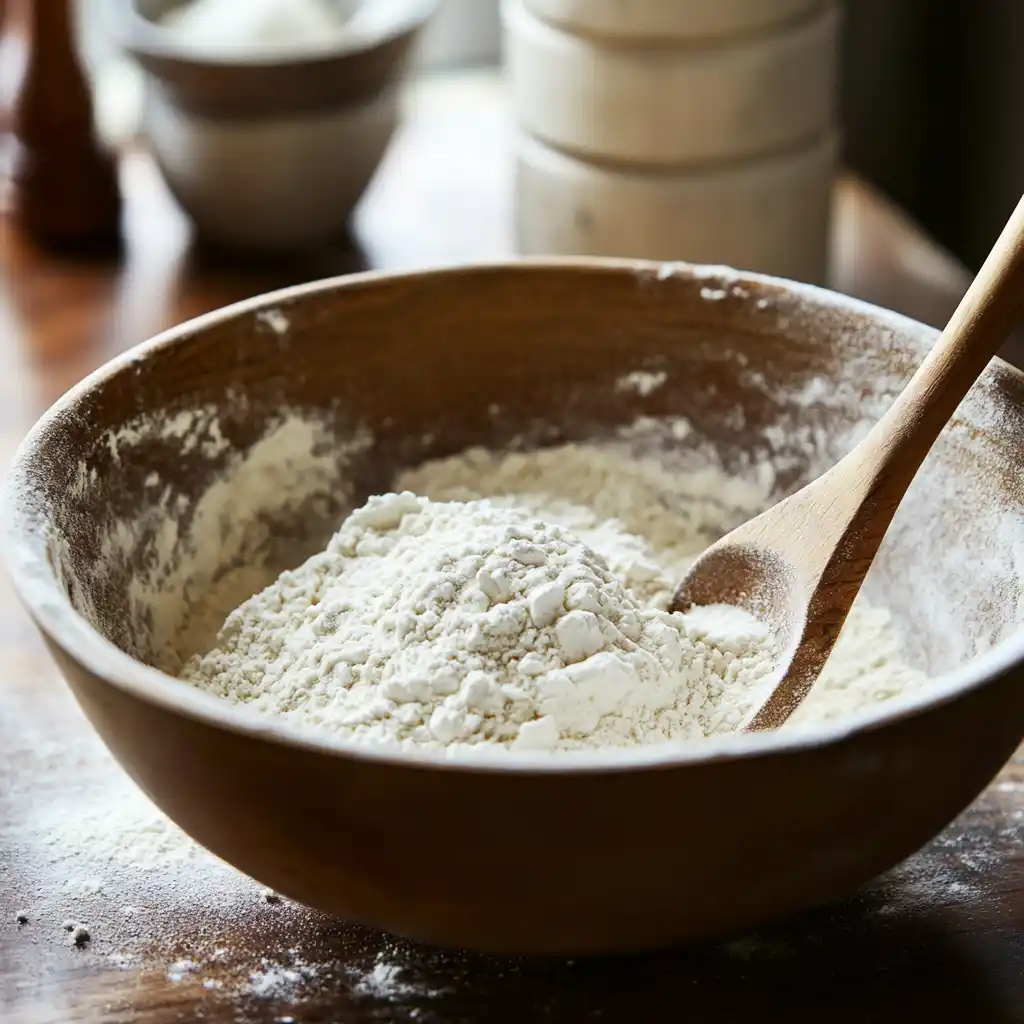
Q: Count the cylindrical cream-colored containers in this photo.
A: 3